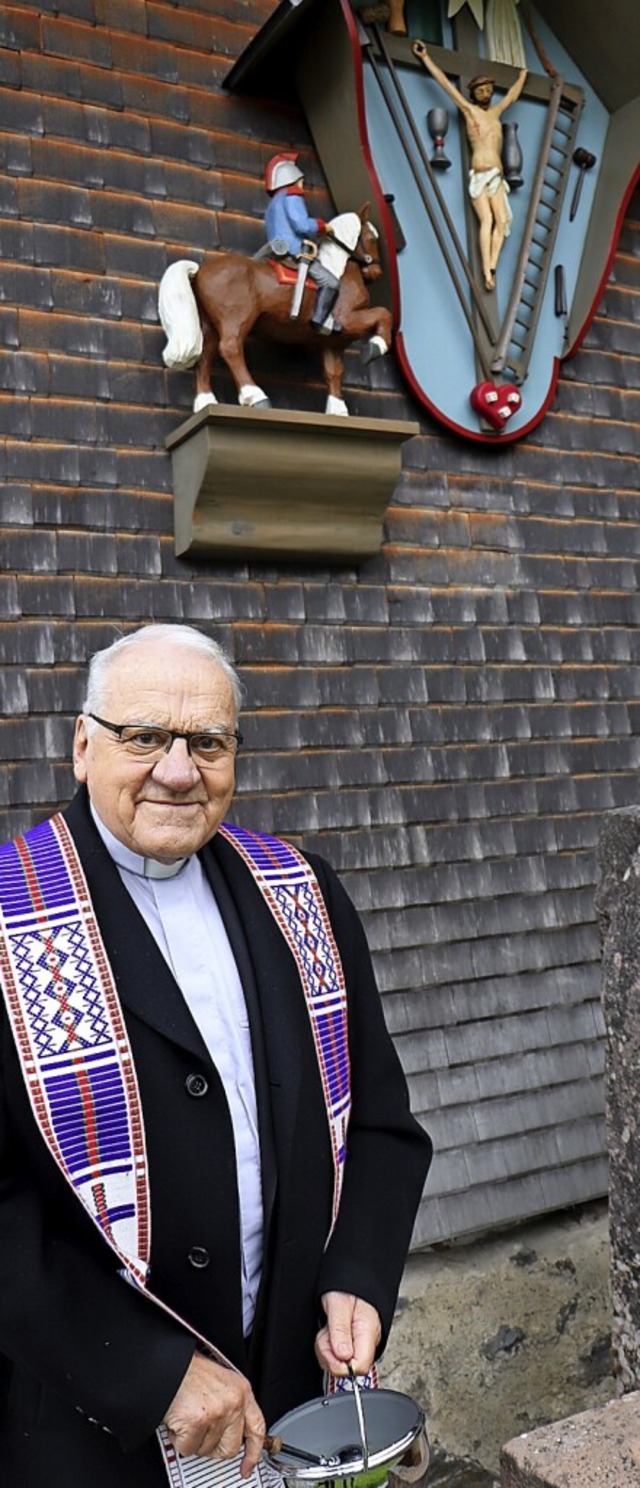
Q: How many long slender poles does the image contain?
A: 2